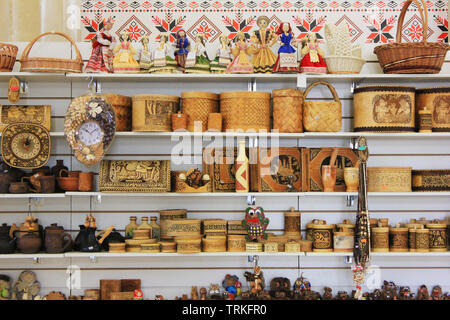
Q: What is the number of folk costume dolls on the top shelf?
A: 11